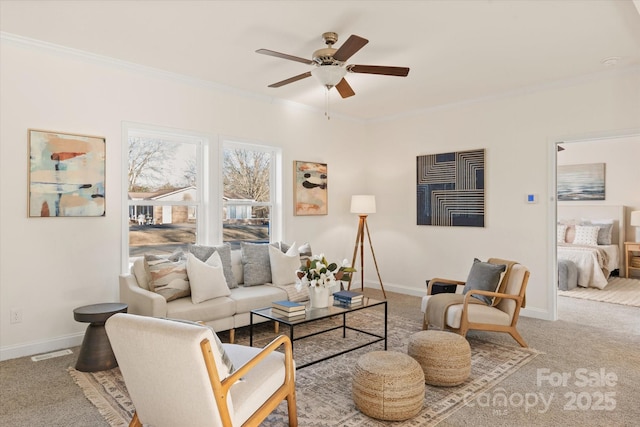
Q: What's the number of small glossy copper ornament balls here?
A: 0